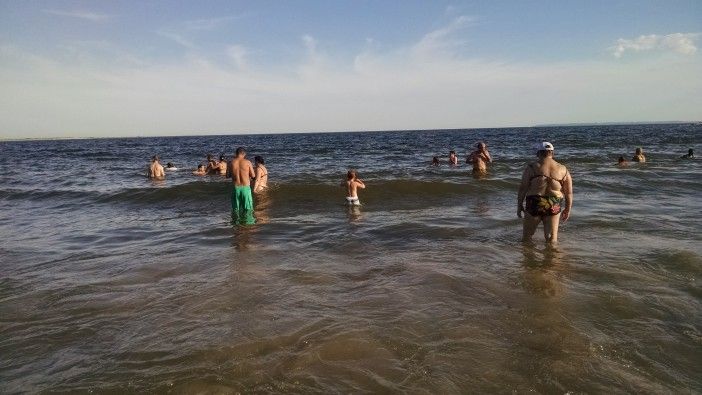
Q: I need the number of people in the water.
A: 15